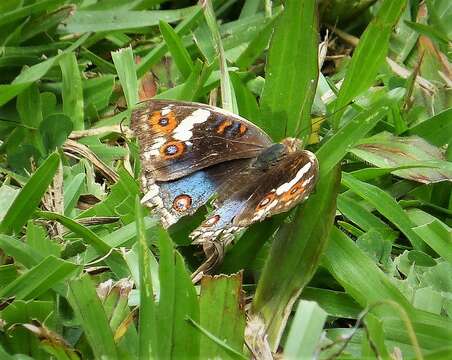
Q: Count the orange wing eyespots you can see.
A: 6